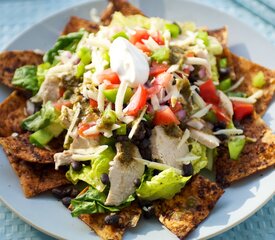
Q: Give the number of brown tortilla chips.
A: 11